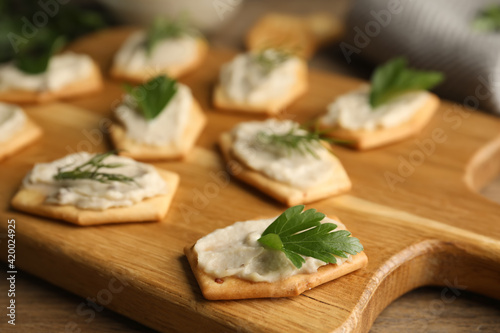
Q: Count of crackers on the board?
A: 9